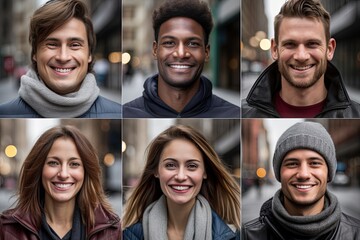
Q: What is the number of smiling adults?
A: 6